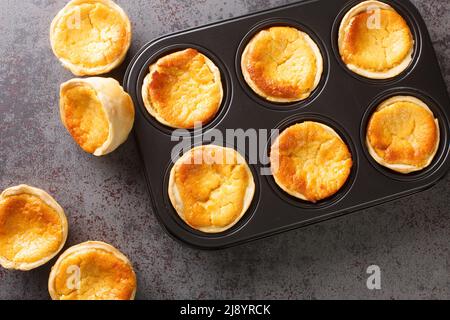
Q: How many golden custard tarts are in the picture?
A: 10